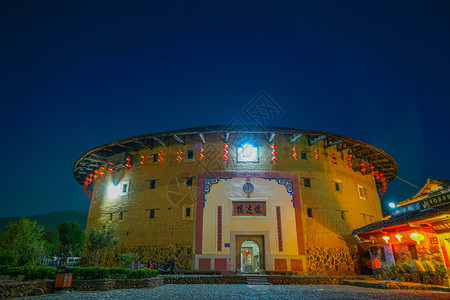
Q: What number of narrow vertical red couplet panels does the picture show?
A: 2